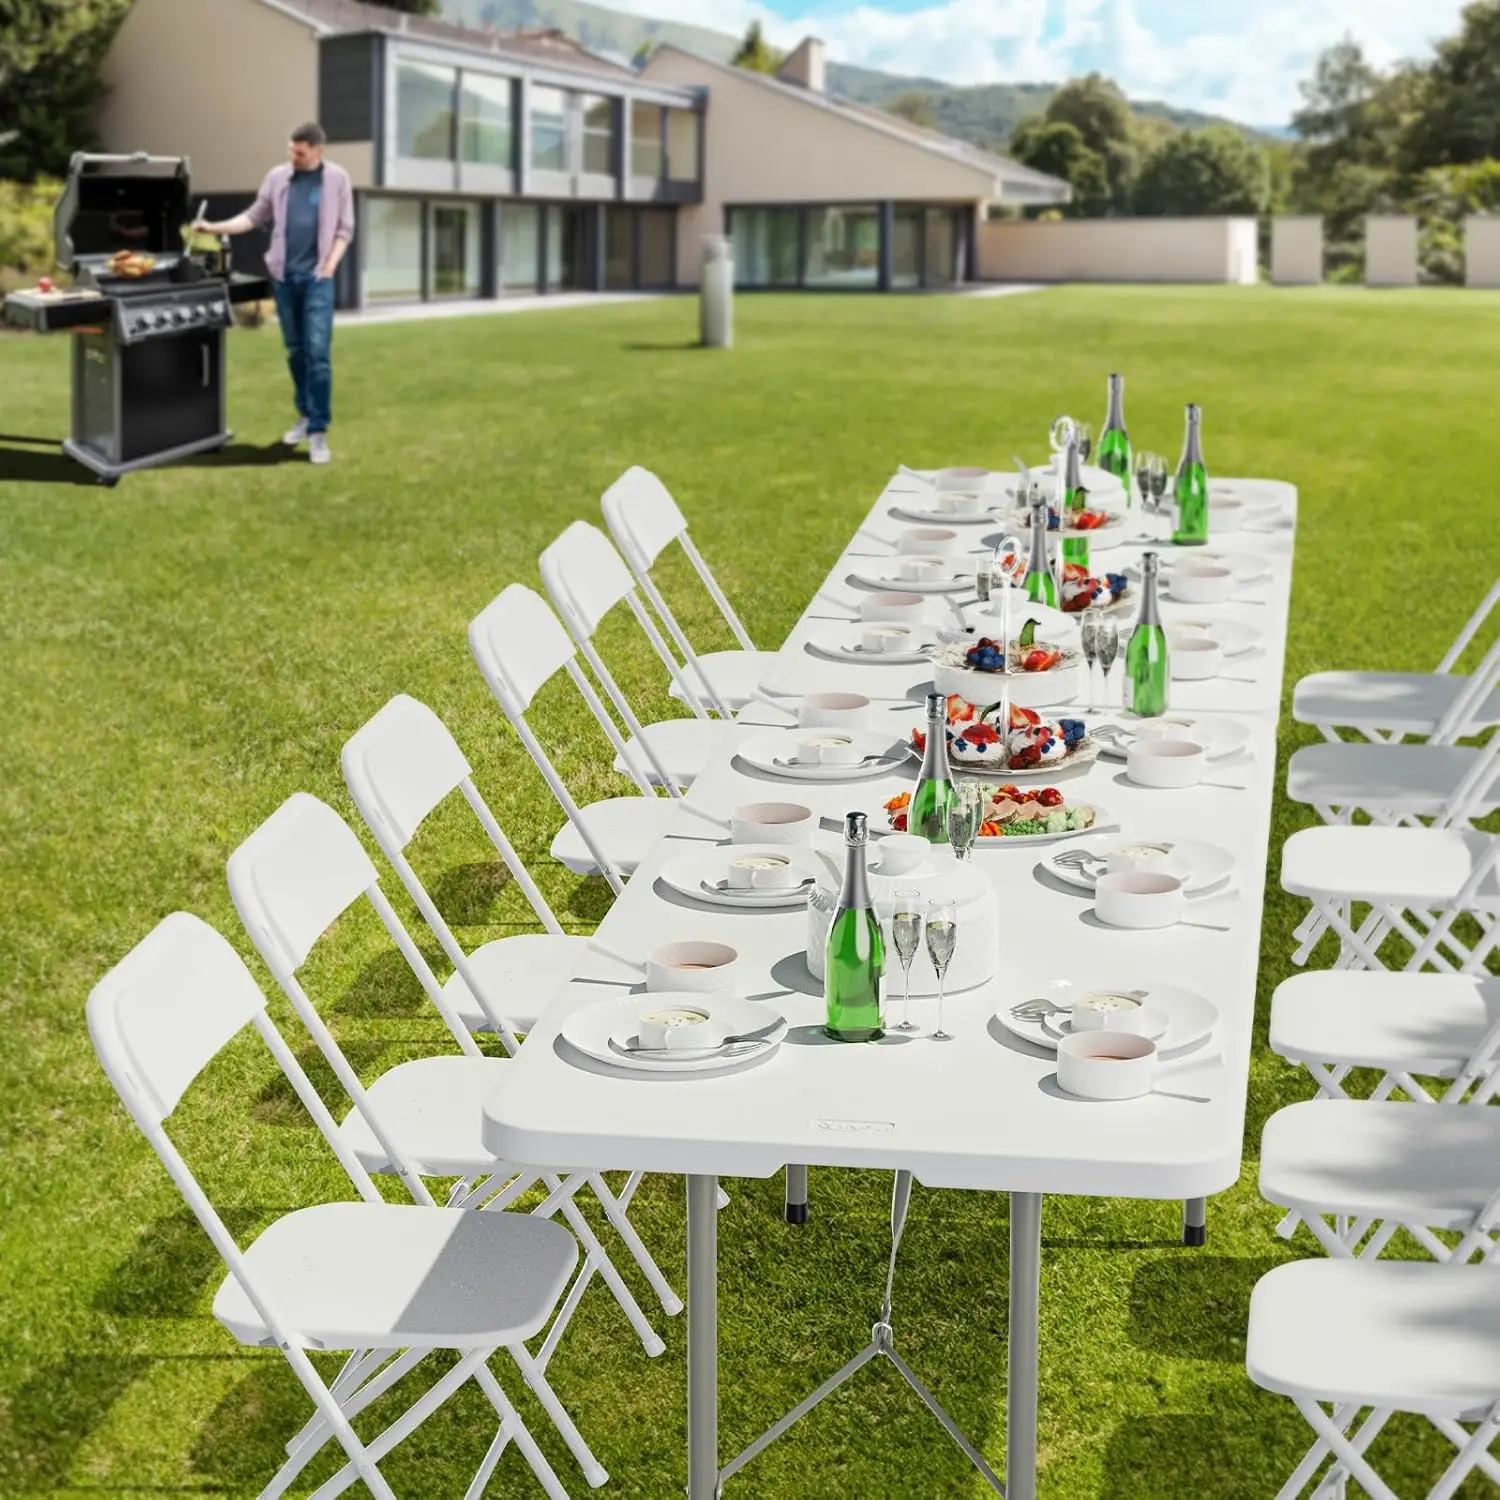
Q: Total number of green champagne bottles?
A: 7